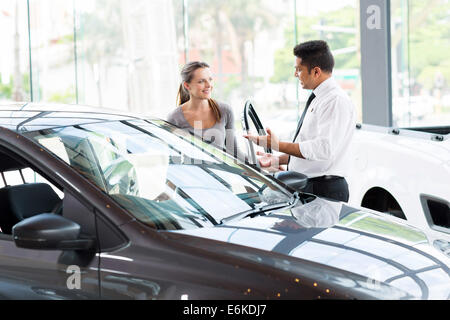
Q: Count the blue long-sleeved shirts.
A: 0